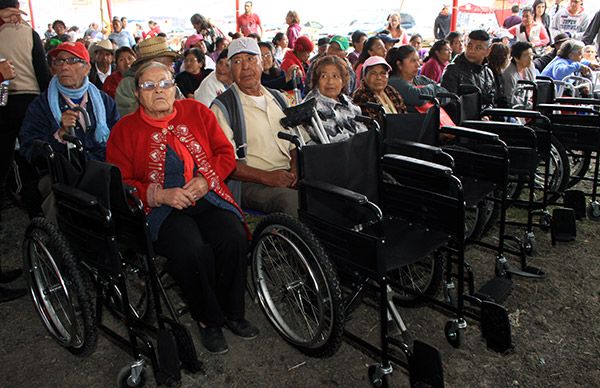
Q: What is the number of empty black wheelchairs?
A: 5